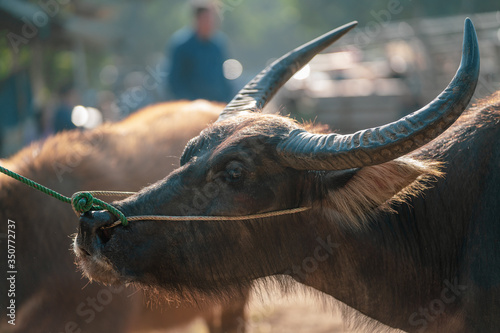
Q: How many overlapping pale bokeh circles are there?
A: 2